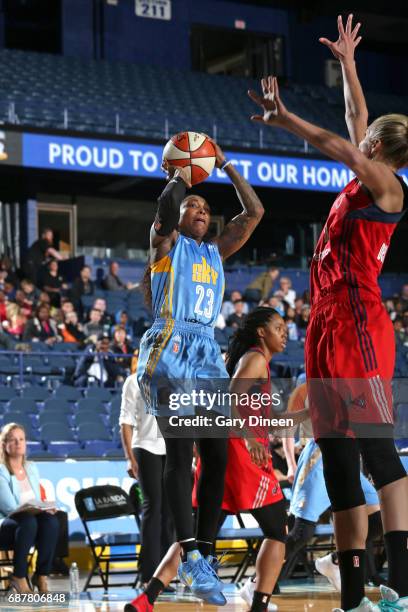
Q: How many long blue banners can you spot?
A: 1